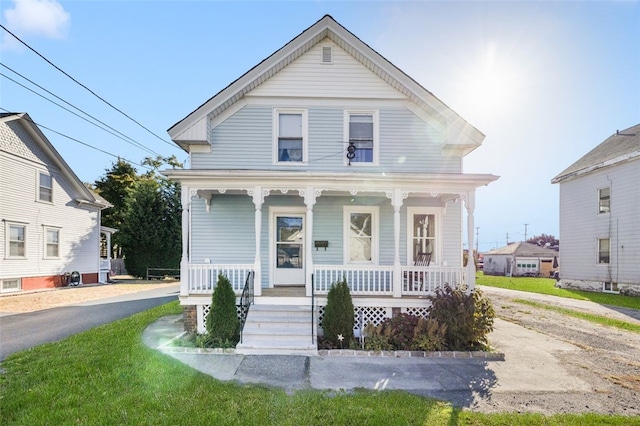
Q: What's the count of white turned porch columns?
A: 5